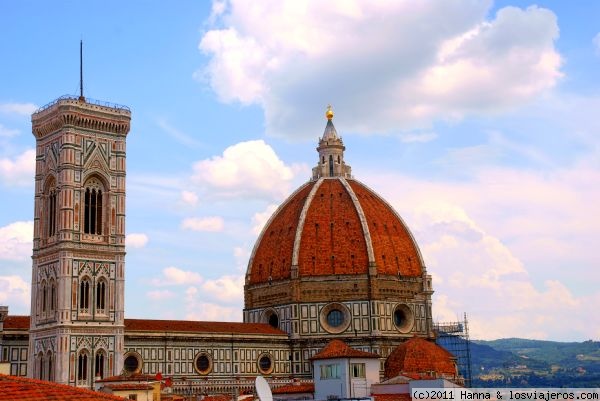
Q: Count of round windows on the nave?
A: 3